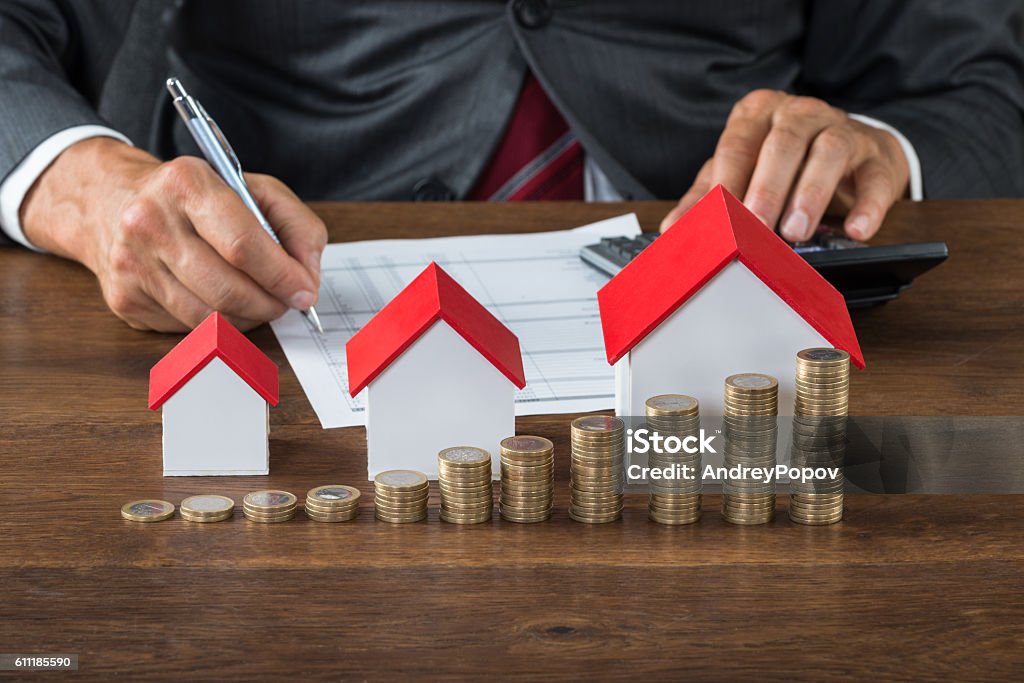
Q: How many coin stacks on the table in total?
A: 11